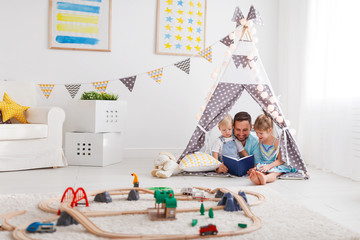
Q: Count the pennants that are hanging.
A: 8